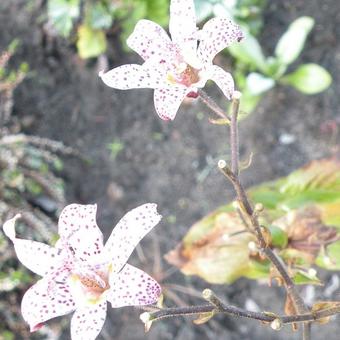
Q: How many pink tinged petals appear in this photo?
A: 12